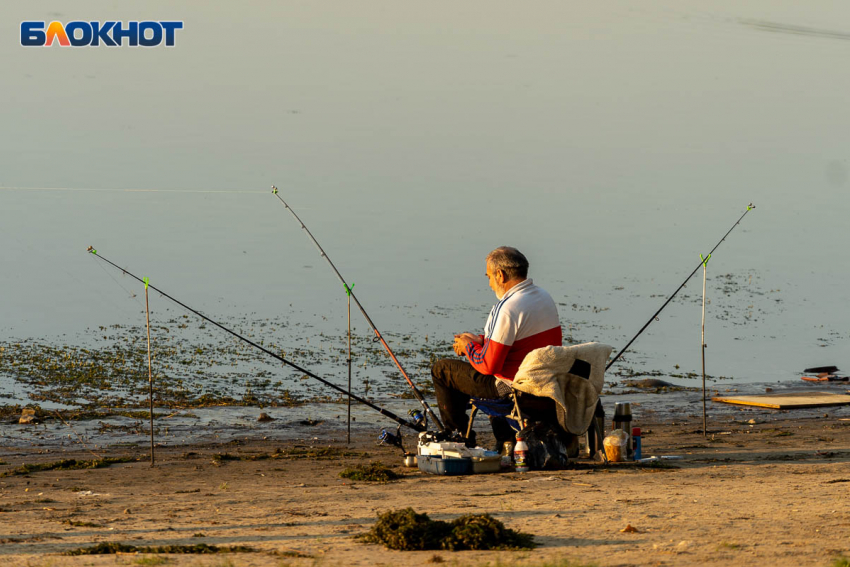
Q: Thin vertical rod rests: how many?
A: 3